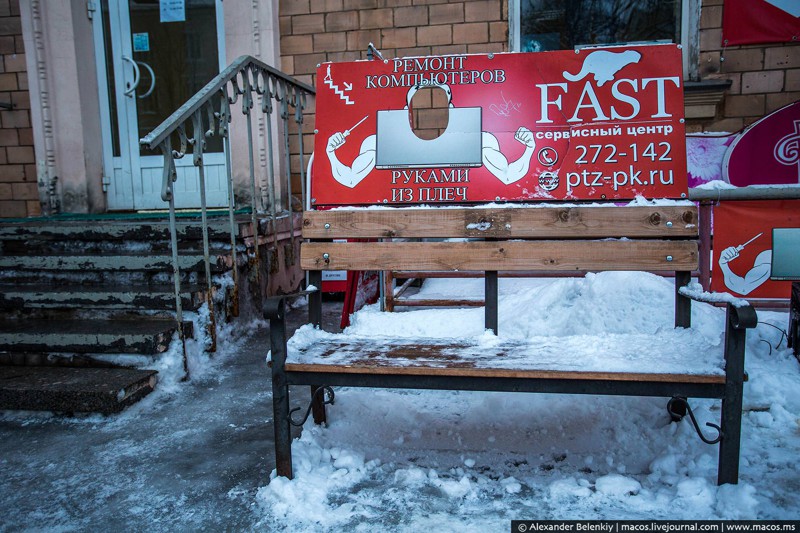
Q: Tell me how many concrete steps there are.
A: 5